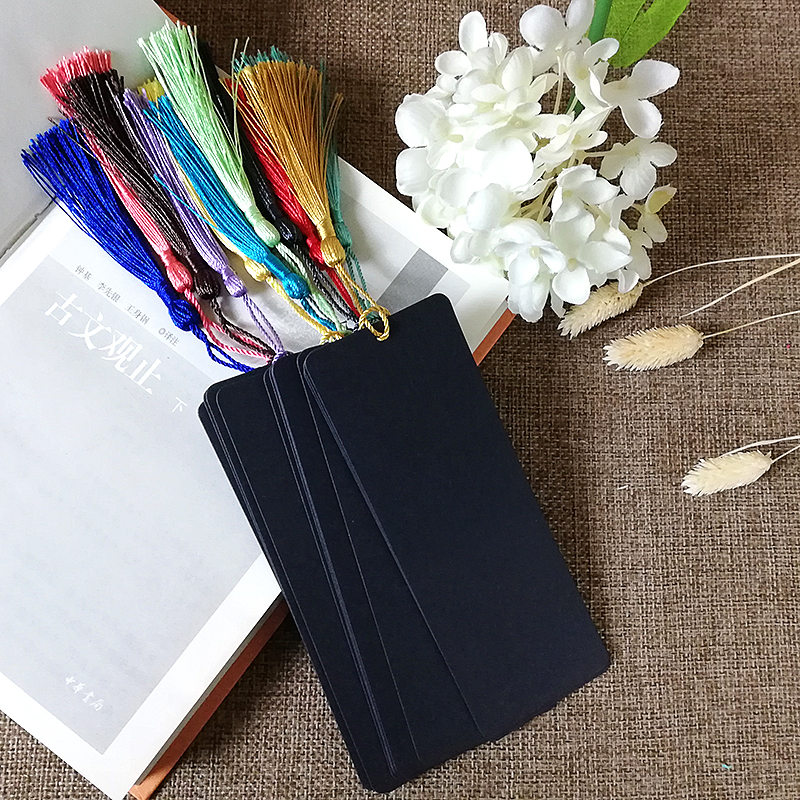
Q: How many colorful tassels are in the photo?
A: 11